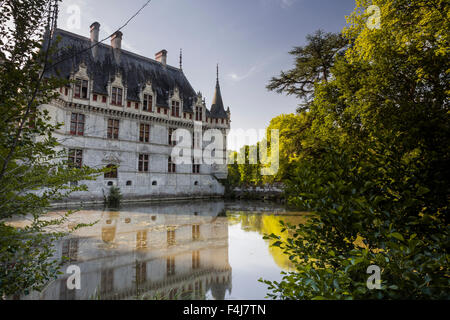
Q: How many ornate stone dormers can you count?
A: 5